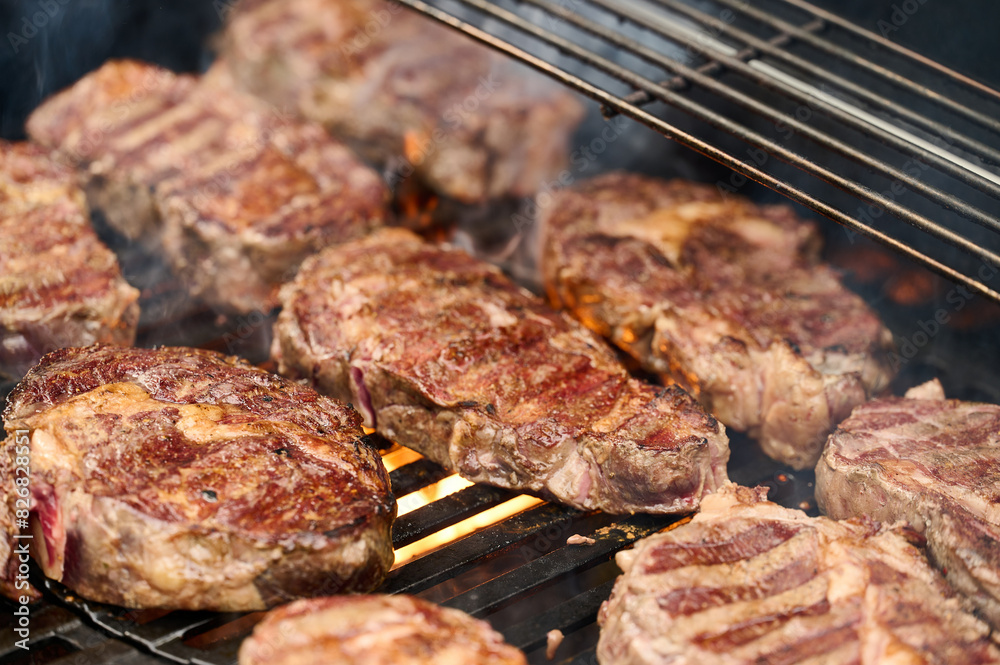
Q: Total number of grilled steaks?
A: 9